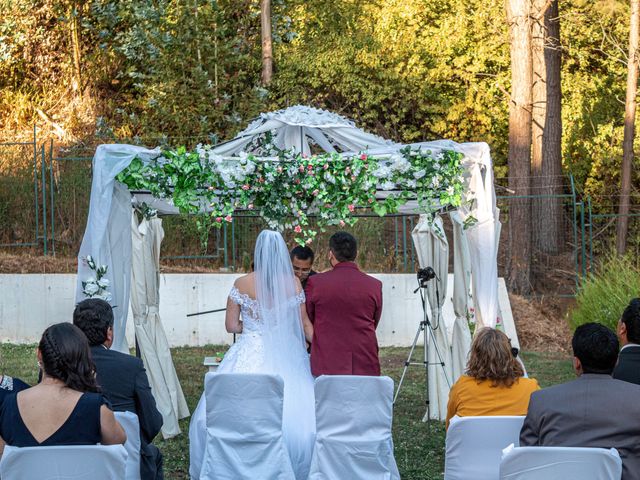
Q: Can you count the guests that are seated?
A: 6